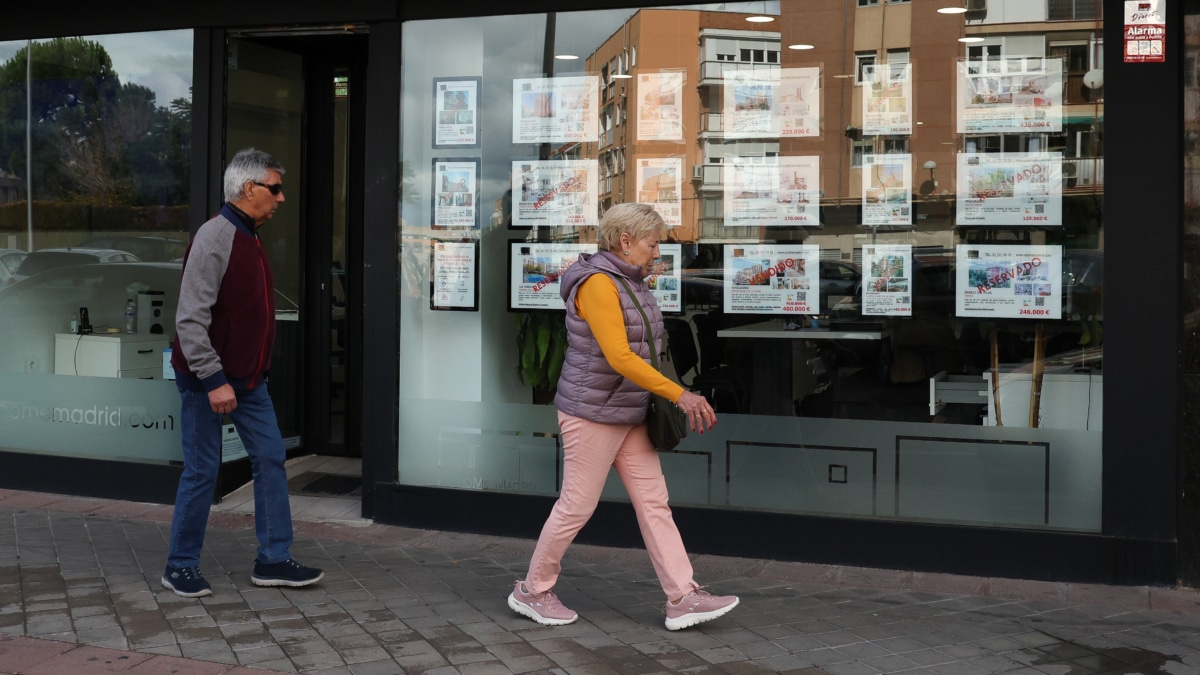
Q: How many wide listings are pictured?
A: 9